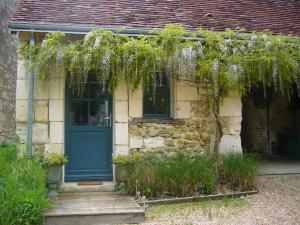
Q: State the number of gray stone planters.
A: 2